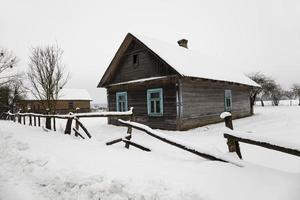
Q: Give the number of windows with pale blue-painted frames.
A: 3